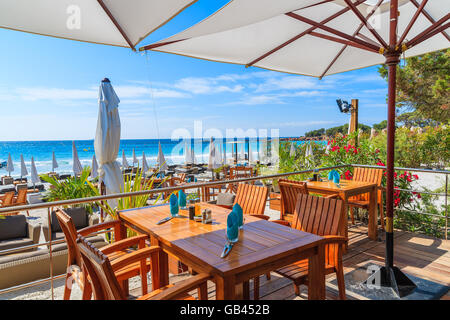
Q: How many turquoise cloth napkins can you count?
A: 6